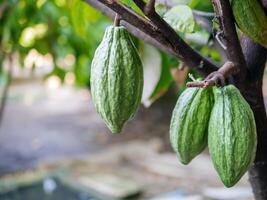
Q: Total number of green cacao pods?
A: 4